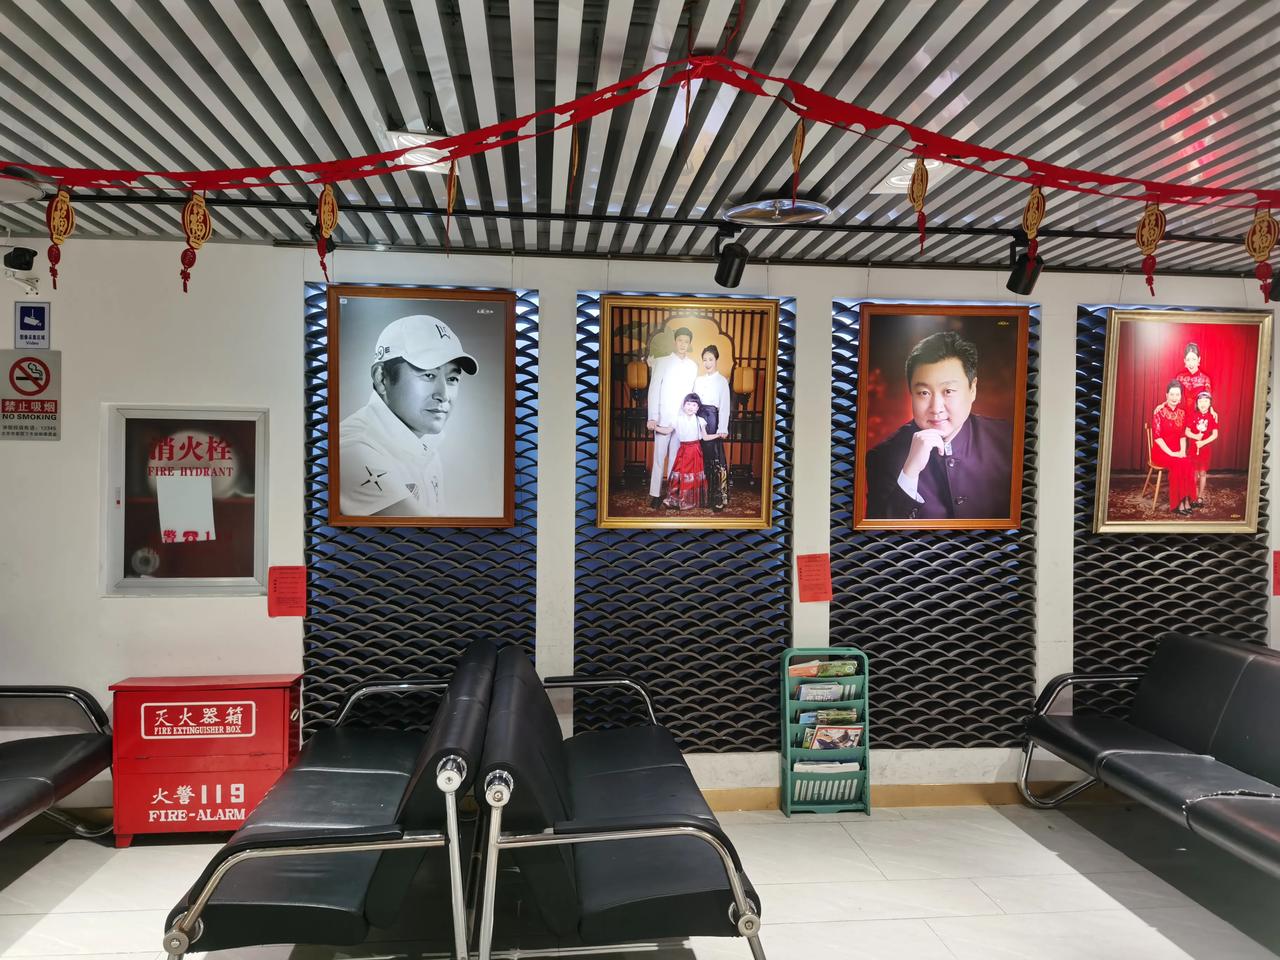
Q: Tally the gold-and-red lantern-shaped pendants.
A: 11